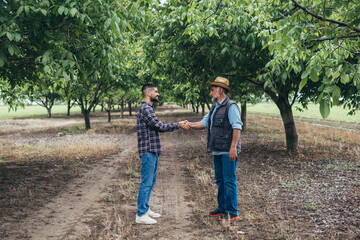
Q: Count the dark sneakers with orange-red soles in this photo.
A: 2